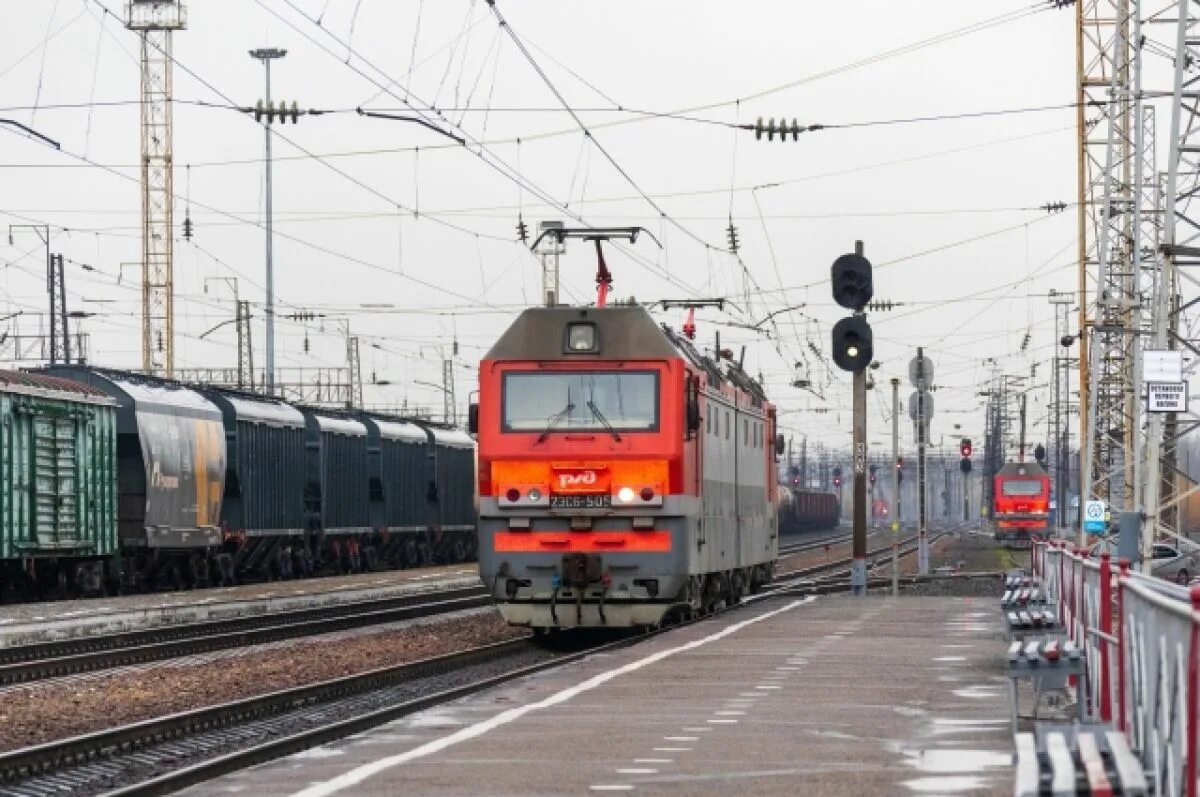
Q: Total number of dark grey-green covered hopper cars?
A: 4